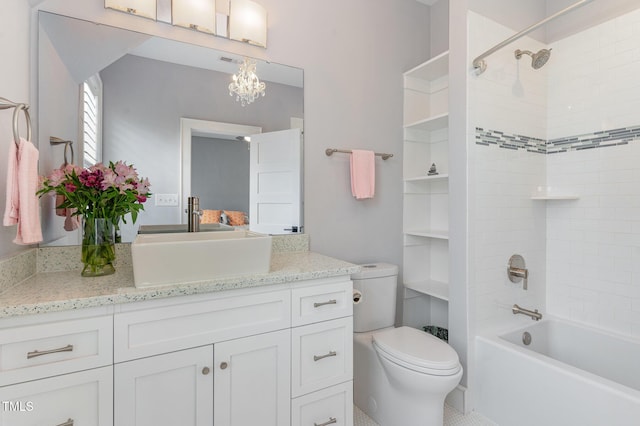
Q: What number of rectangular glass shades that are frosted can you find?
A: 3